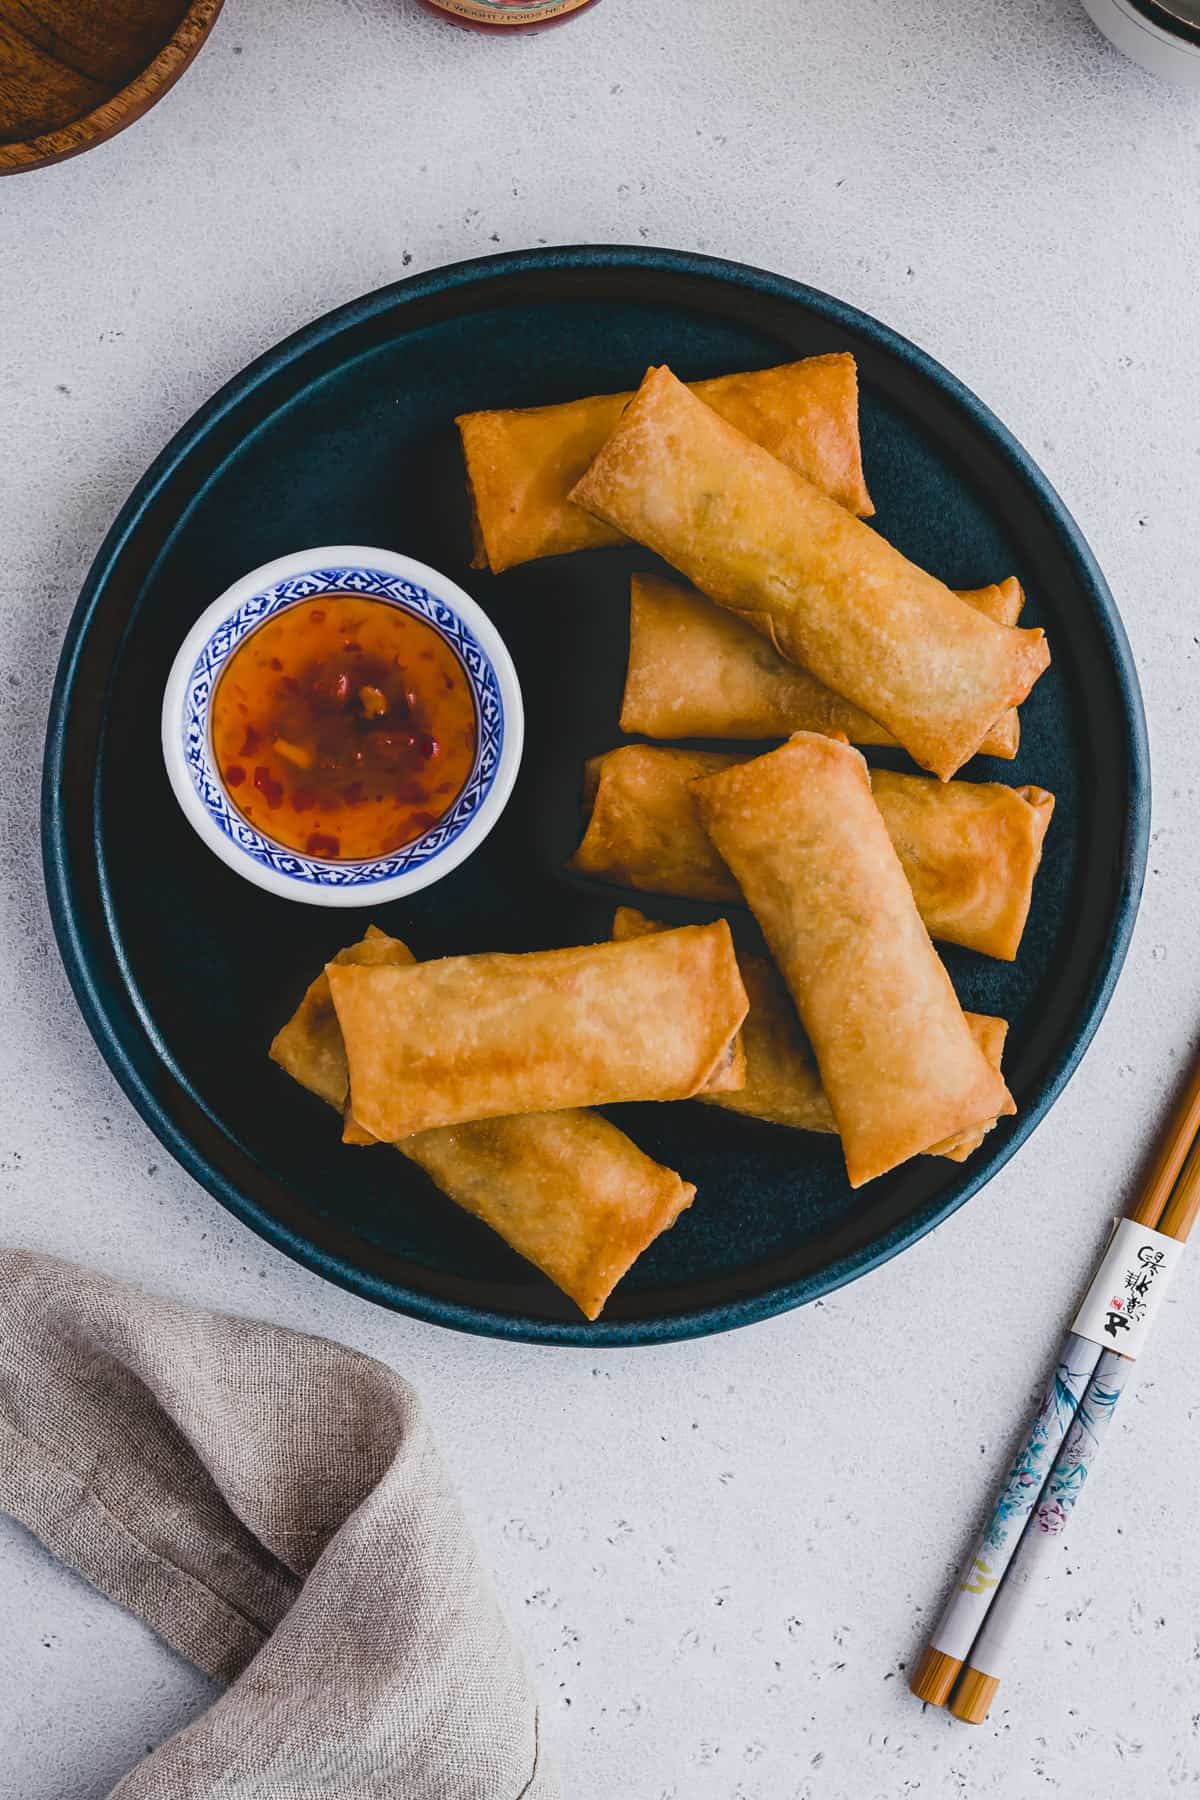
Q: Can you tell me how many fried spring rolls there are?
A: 8